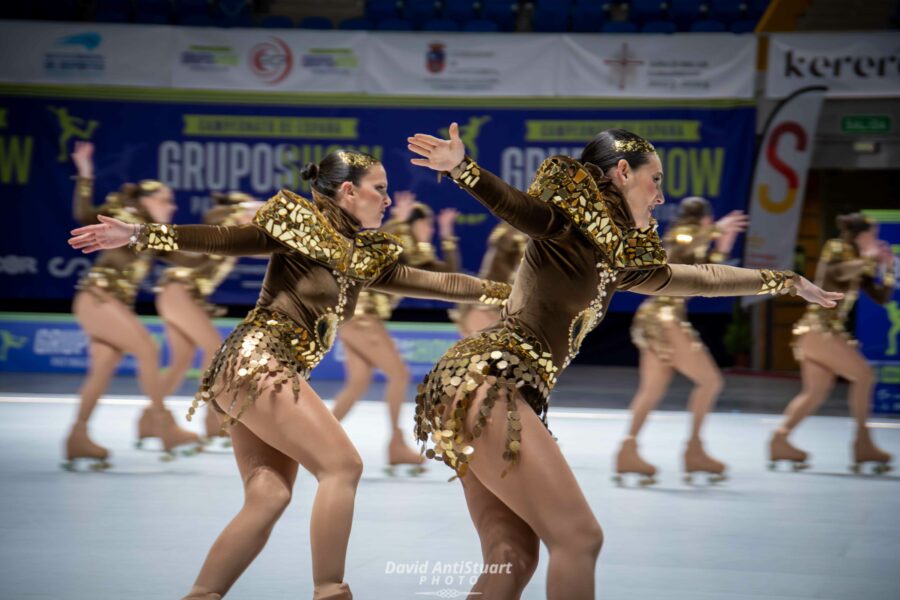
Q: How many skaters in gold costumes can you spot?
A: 8